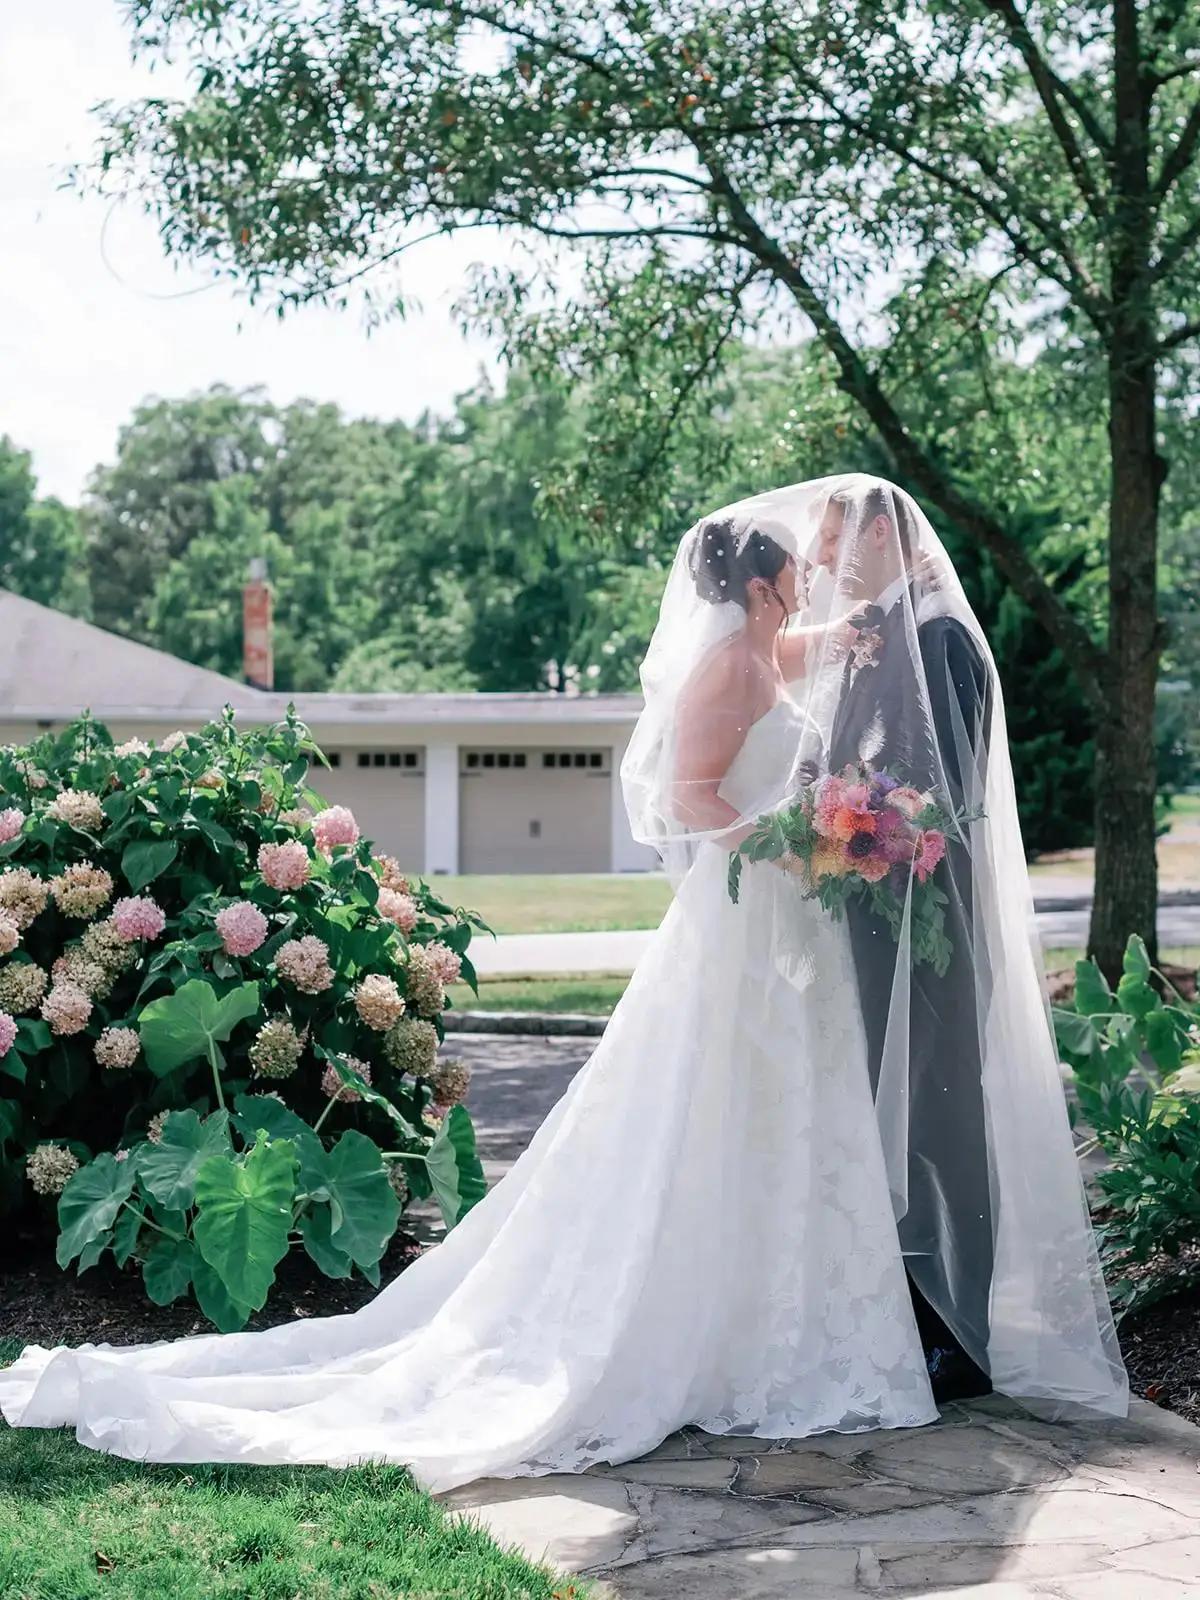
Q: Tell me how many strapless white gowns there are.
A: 1